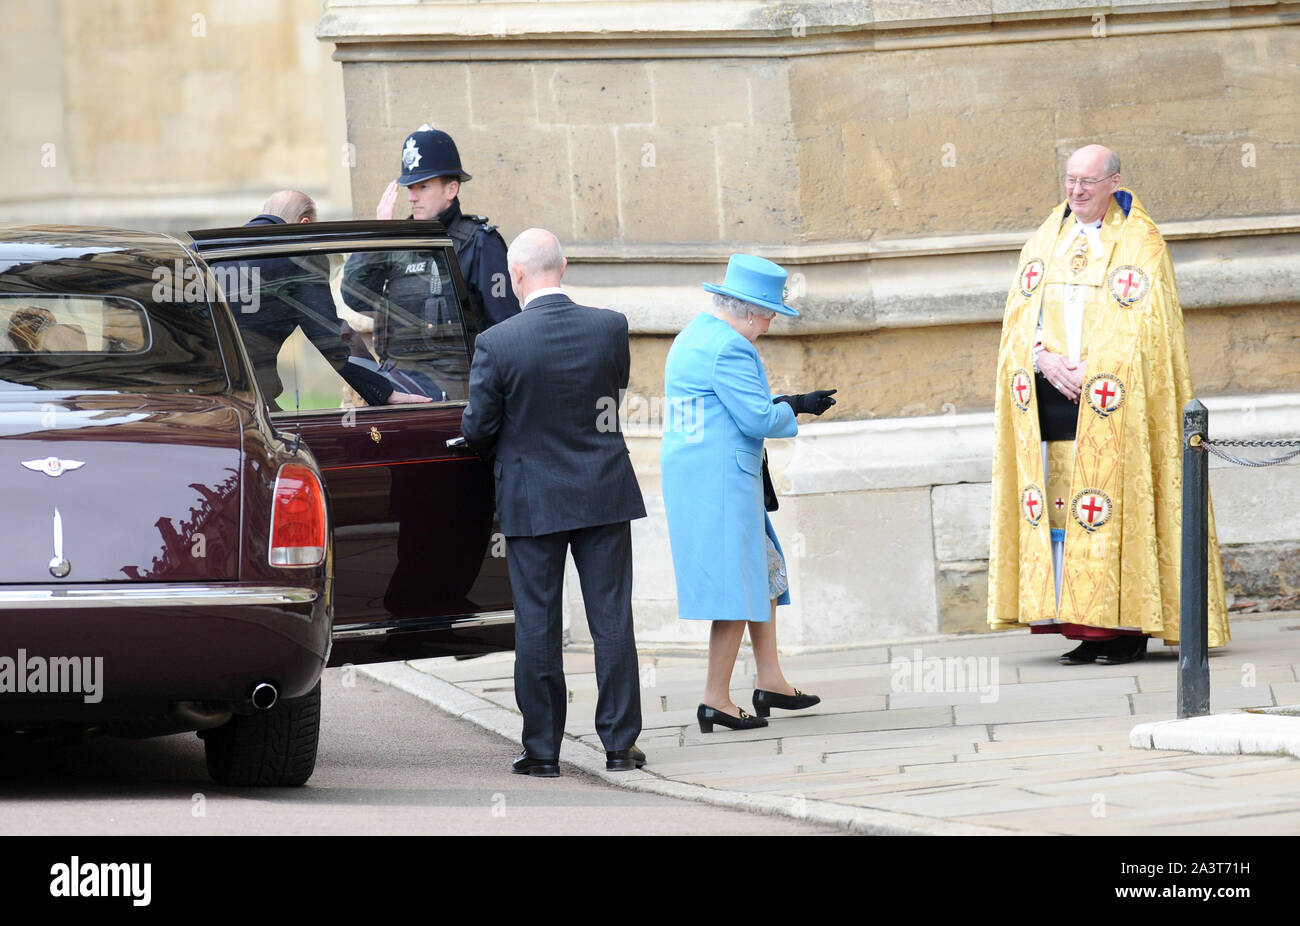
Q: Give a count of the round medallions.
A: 6